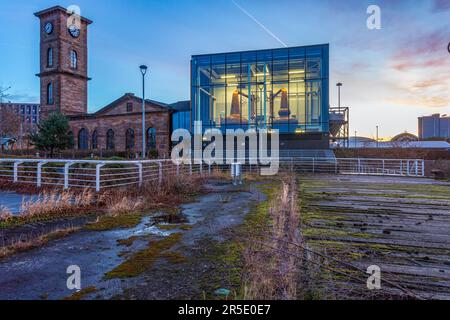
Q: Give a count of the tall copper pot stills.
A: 2